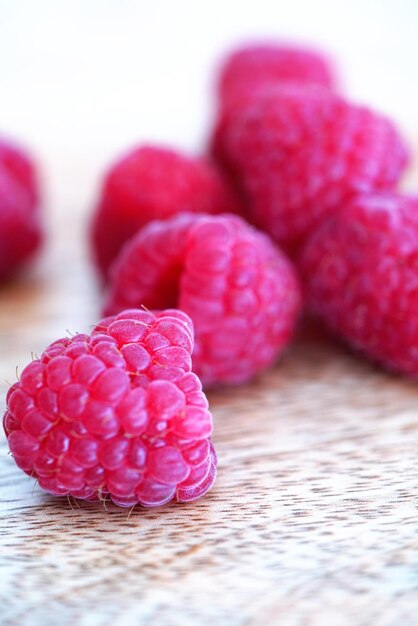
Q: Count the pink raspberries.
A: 7